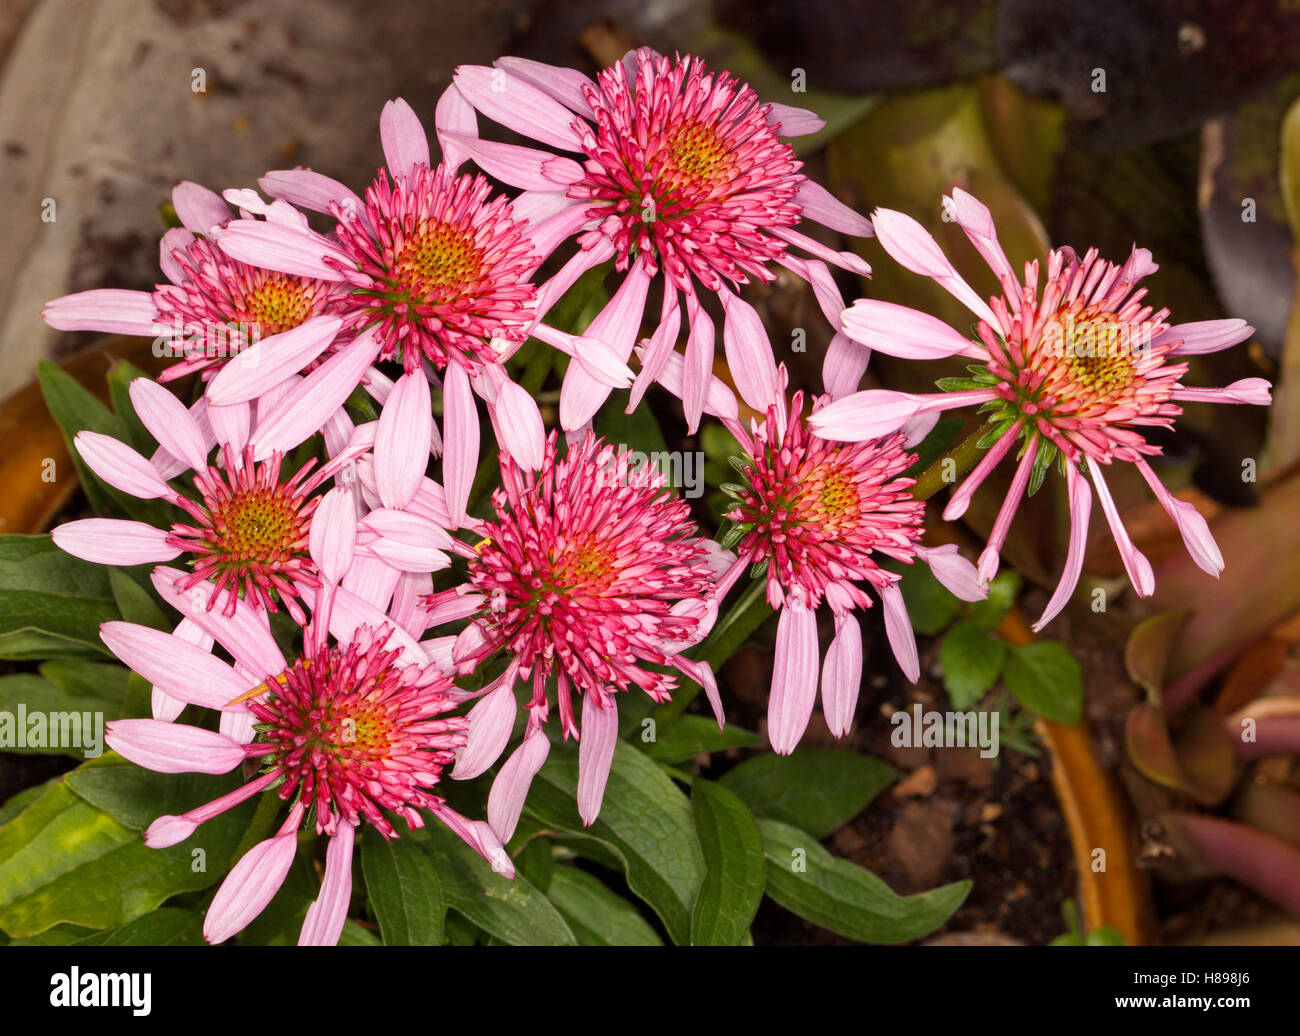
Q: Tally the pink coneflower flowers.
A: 8